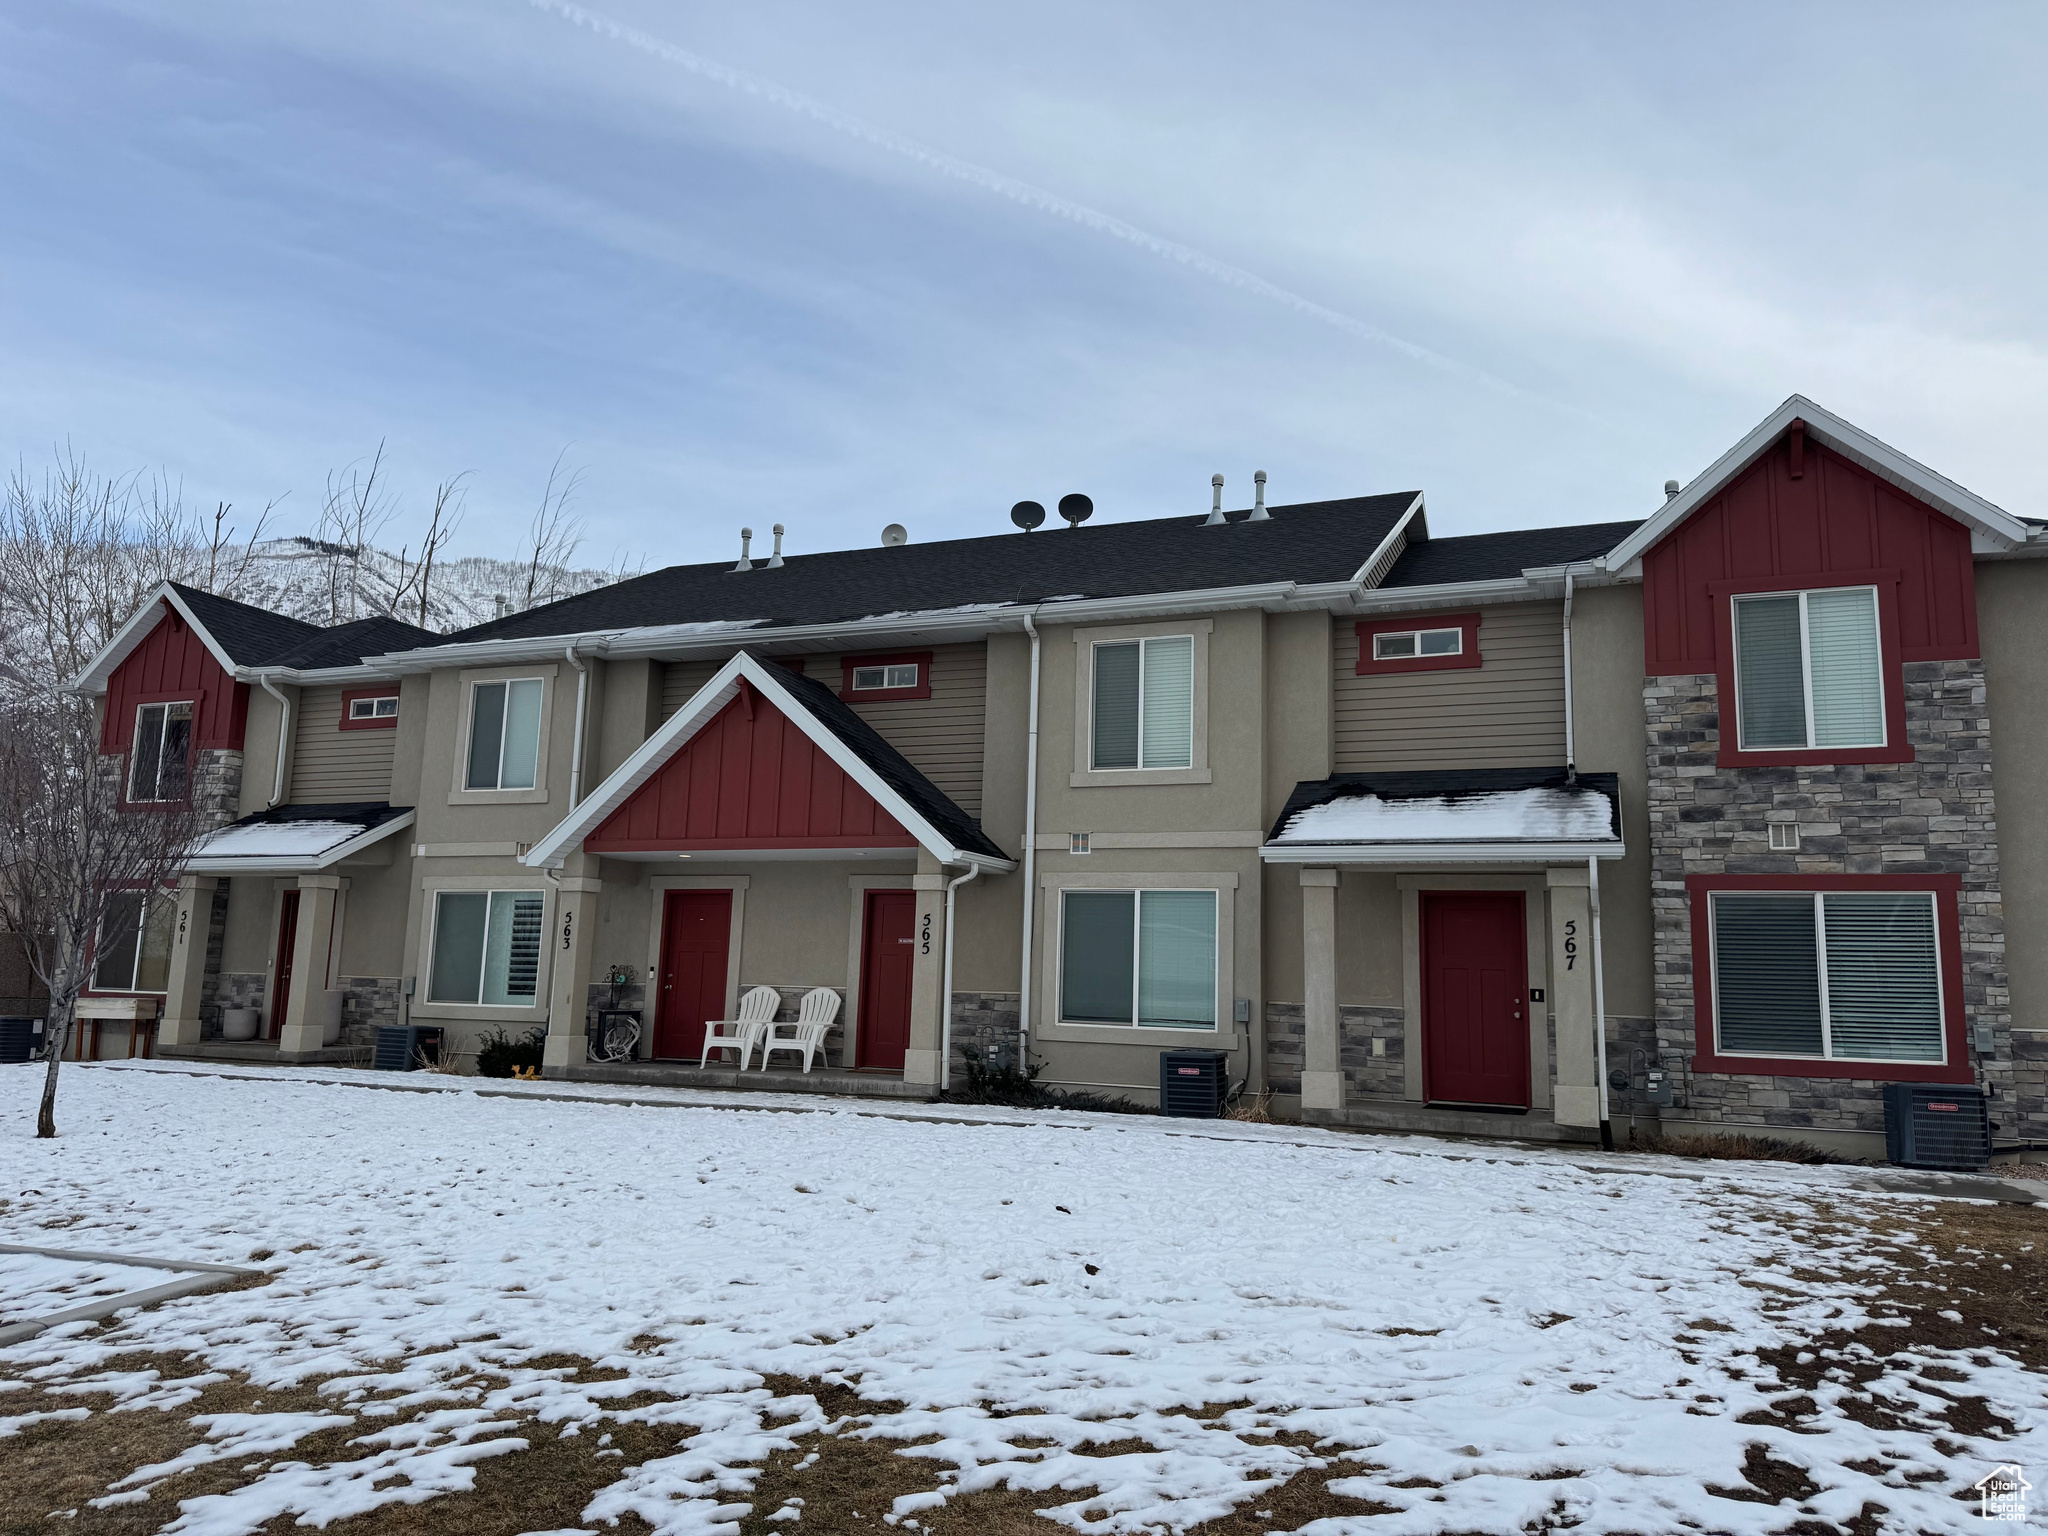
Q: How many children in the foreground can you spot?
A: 0